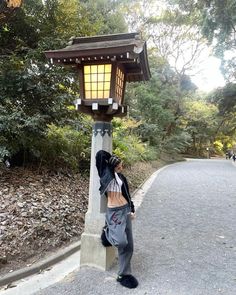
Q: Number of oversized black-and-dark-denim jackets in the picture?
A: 1